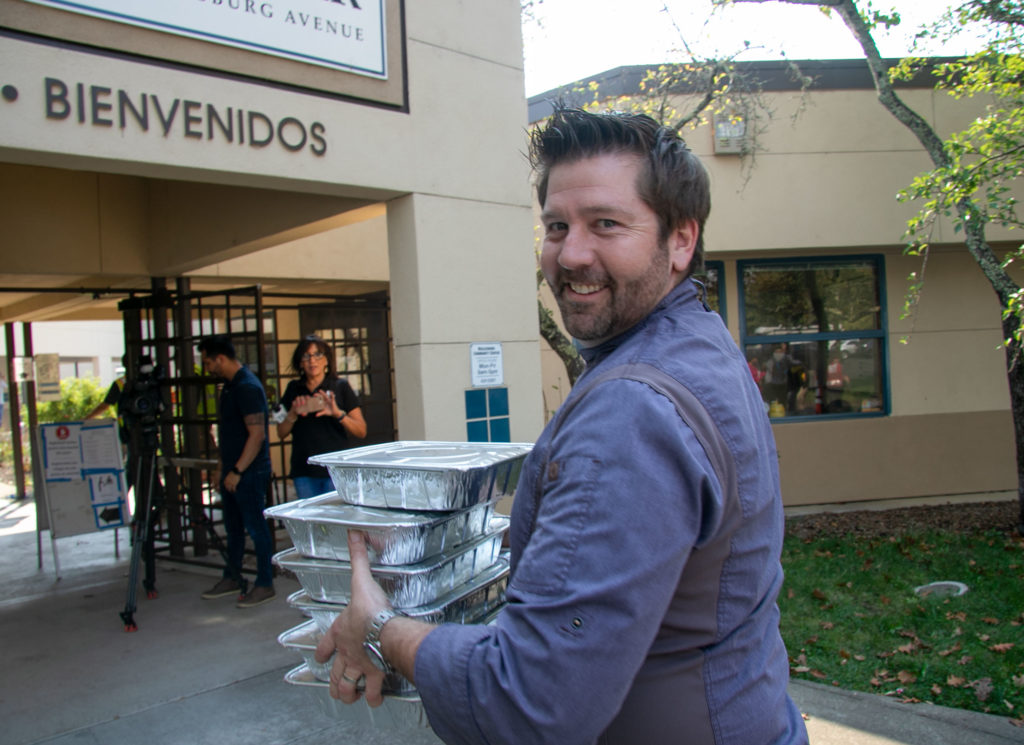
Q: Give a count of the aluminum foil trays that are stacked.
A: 6